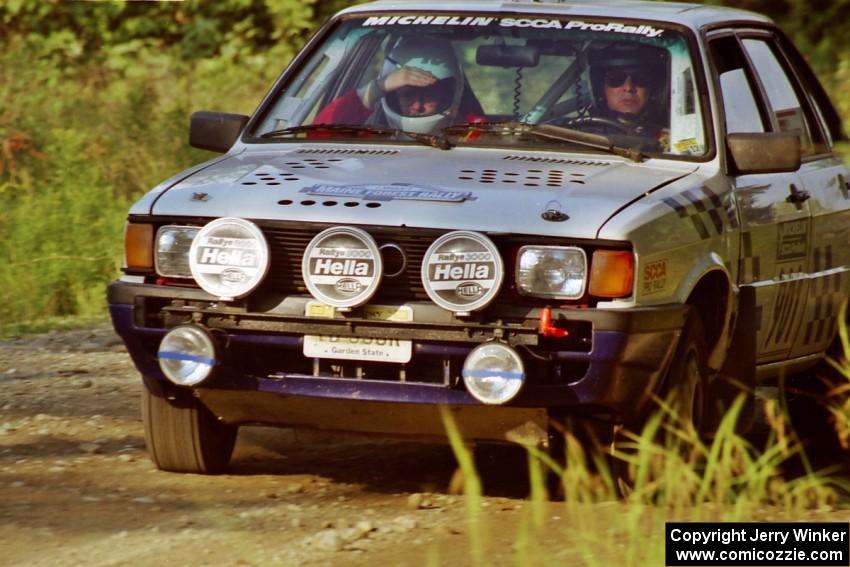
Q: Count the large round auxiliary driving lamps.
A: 3